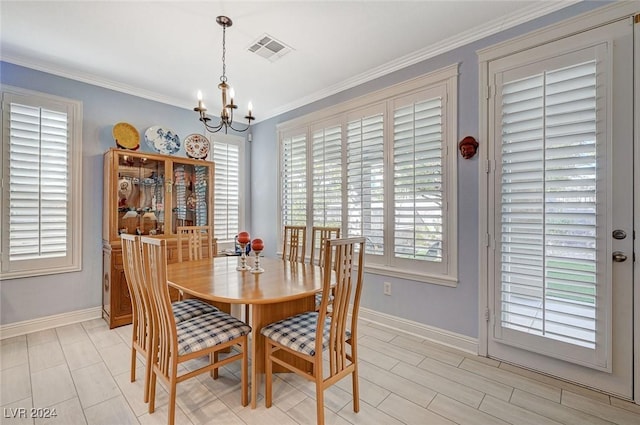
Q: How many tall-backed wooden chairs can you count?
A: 6